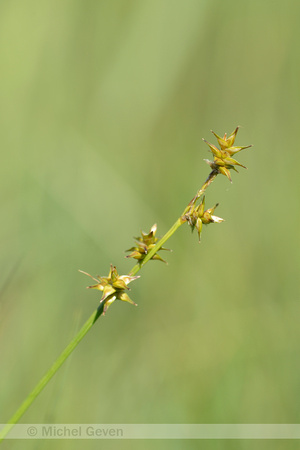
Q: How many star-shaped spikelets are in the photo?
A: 4